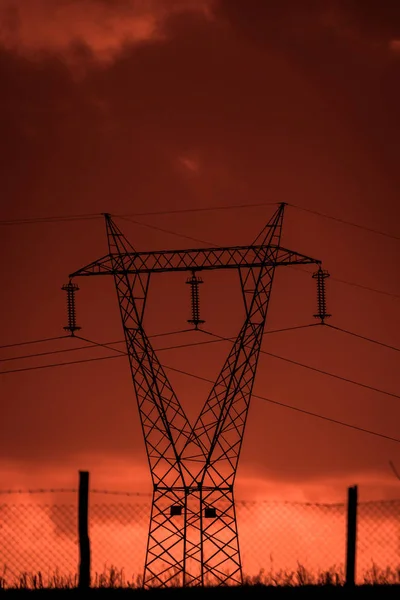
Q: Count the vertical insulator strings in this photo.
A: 3